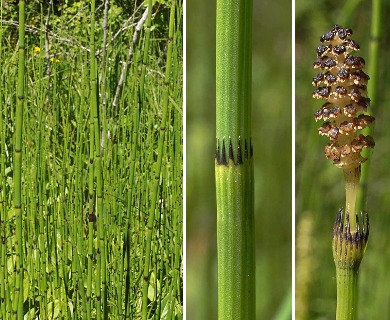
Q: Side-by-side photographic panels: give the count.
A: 3